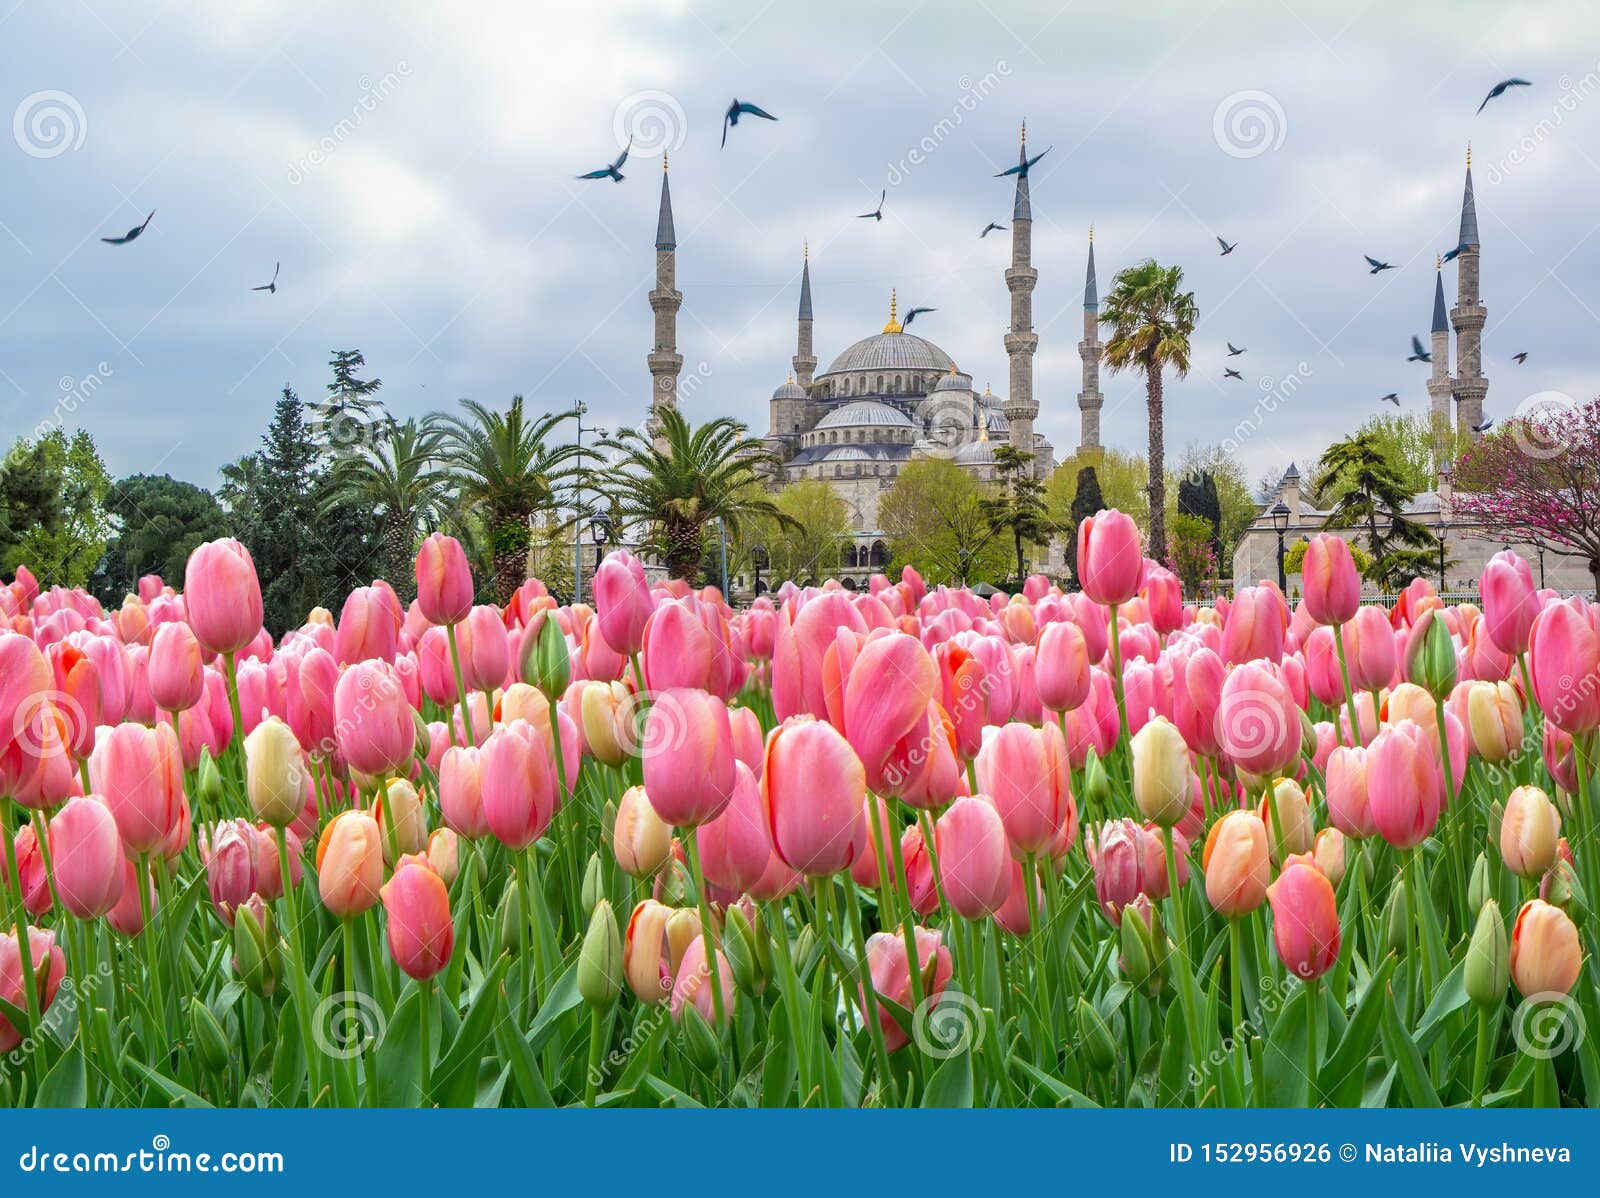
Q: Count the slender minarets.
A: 6